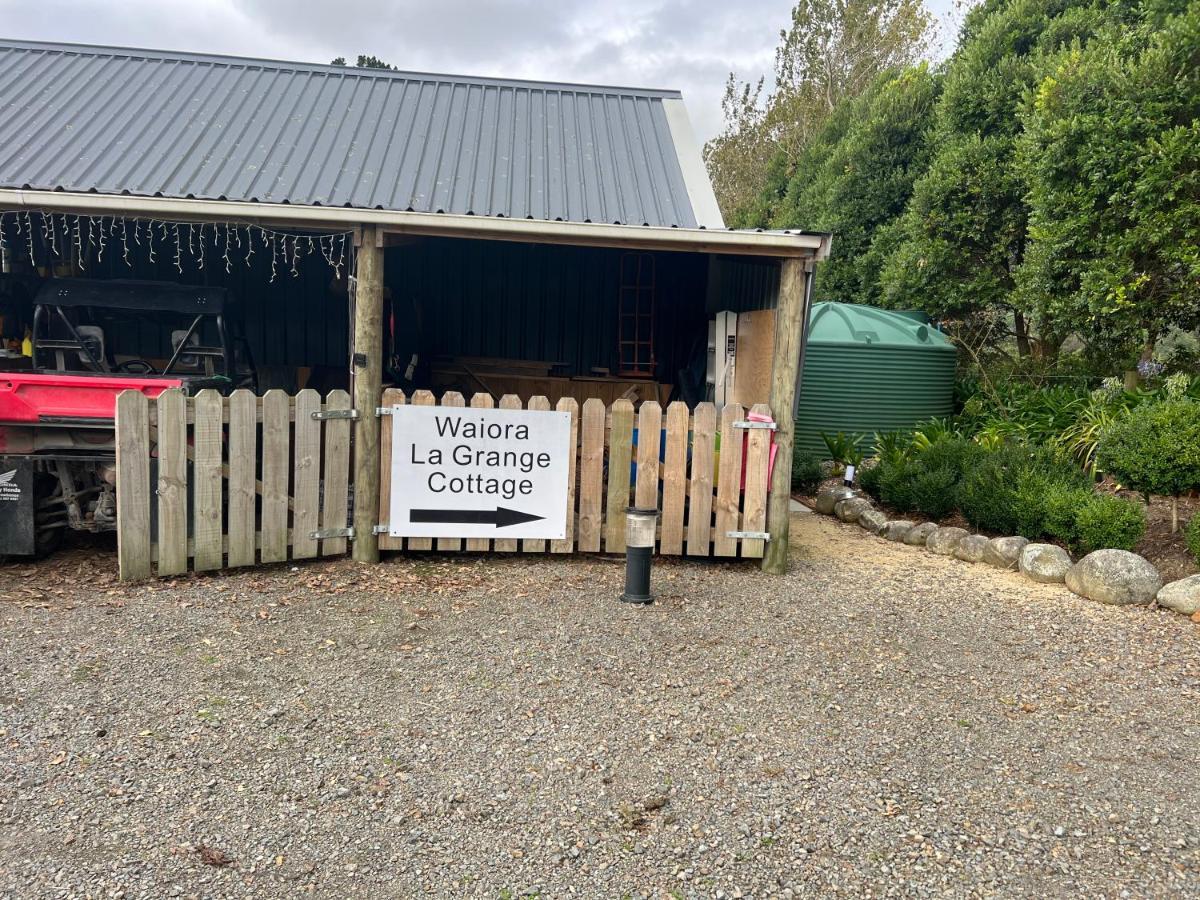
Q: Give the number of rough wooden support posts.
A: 2